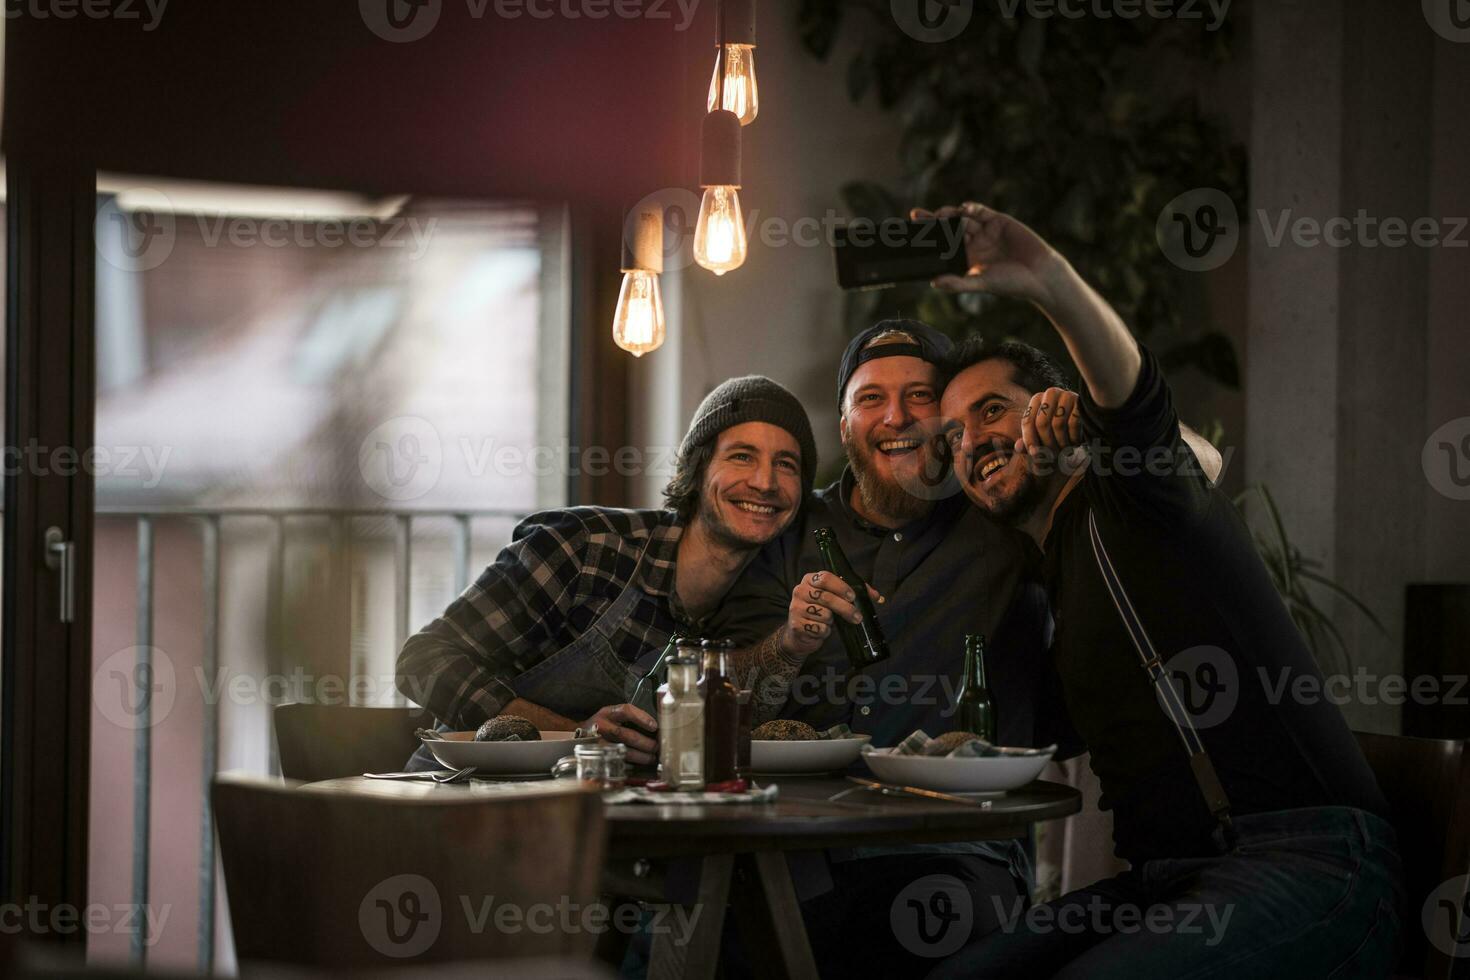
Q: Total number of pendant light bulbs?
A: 3